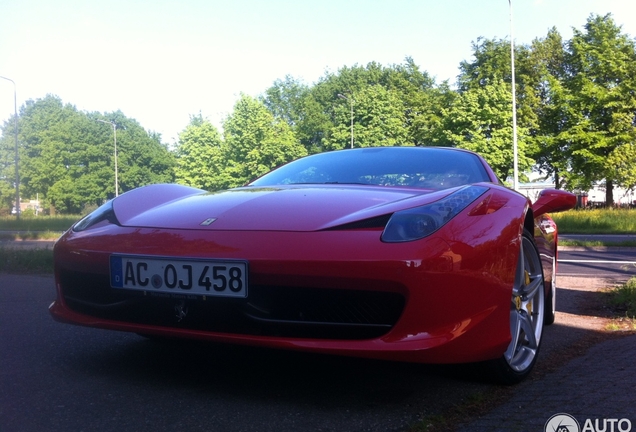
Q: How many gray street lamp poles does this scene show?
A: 4